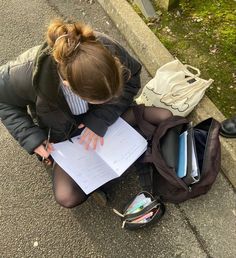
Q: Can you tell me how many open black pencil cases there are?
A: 1